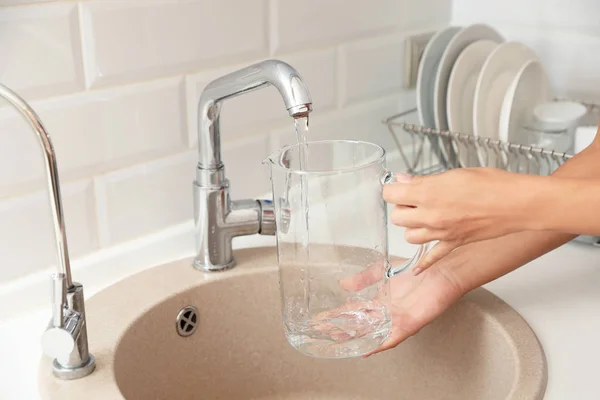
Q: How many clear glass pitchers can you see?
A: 1